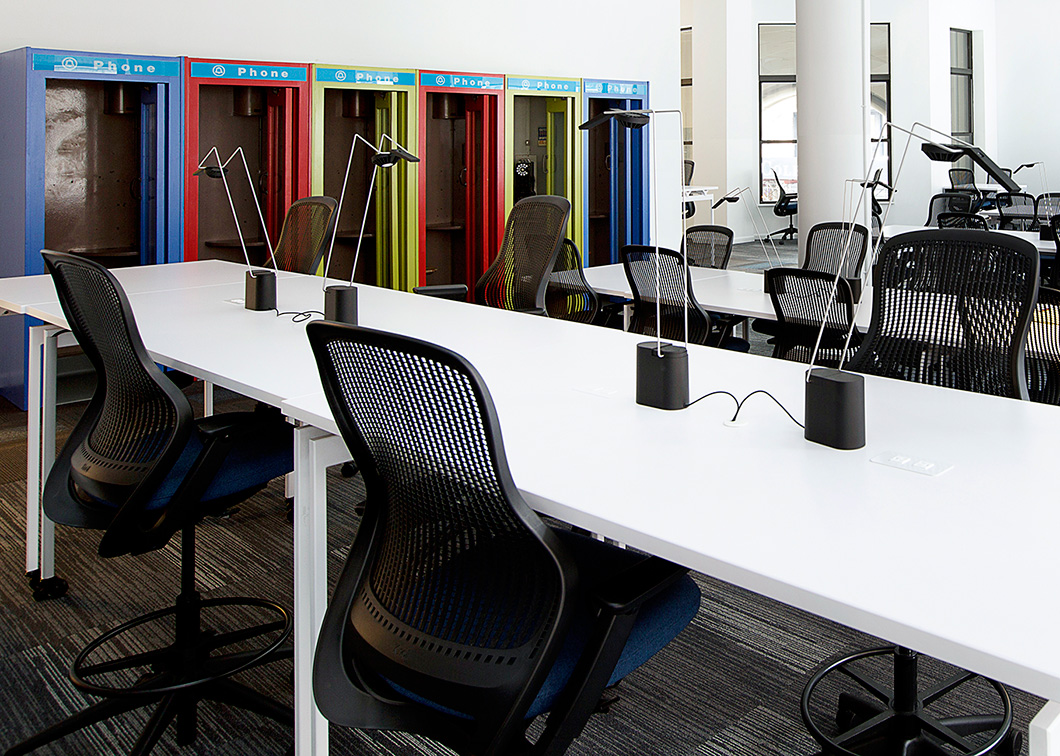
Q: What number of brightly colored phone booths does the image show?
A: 6